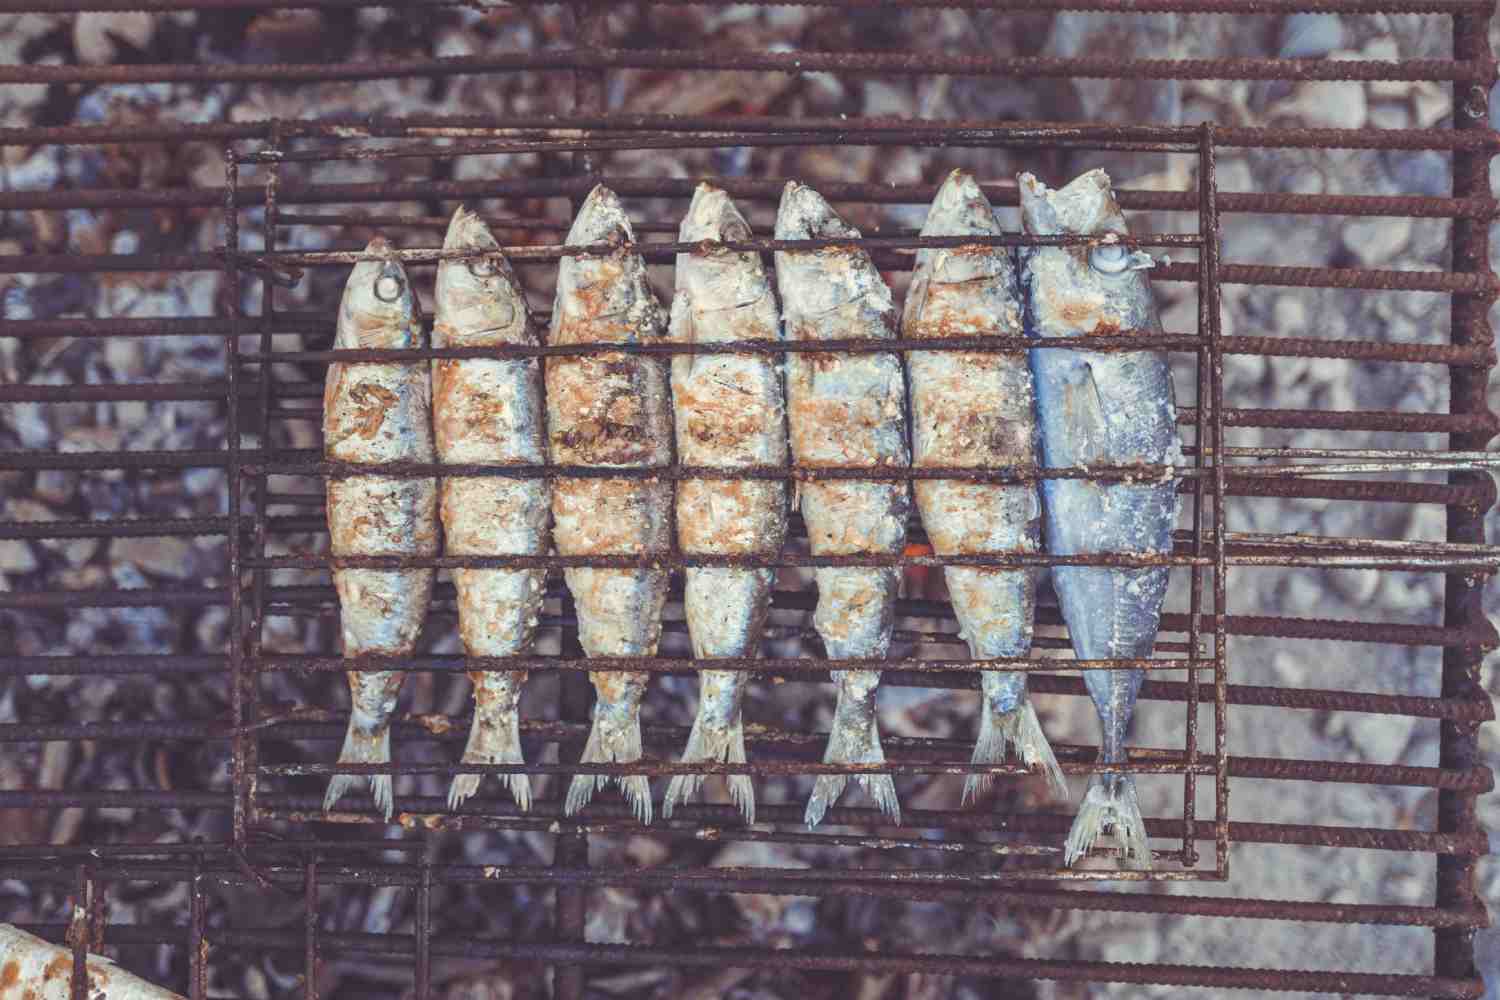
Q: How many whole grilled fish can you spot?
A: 7